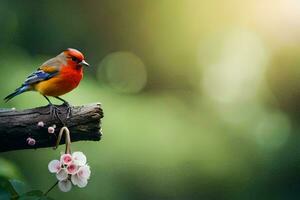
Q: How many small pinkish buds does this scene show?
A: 3